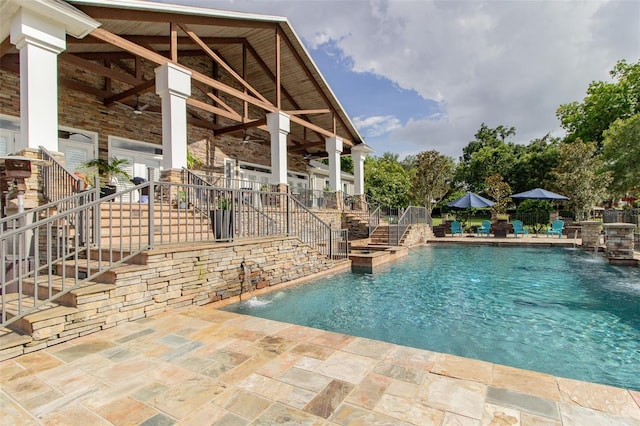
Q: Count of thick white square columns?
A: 5